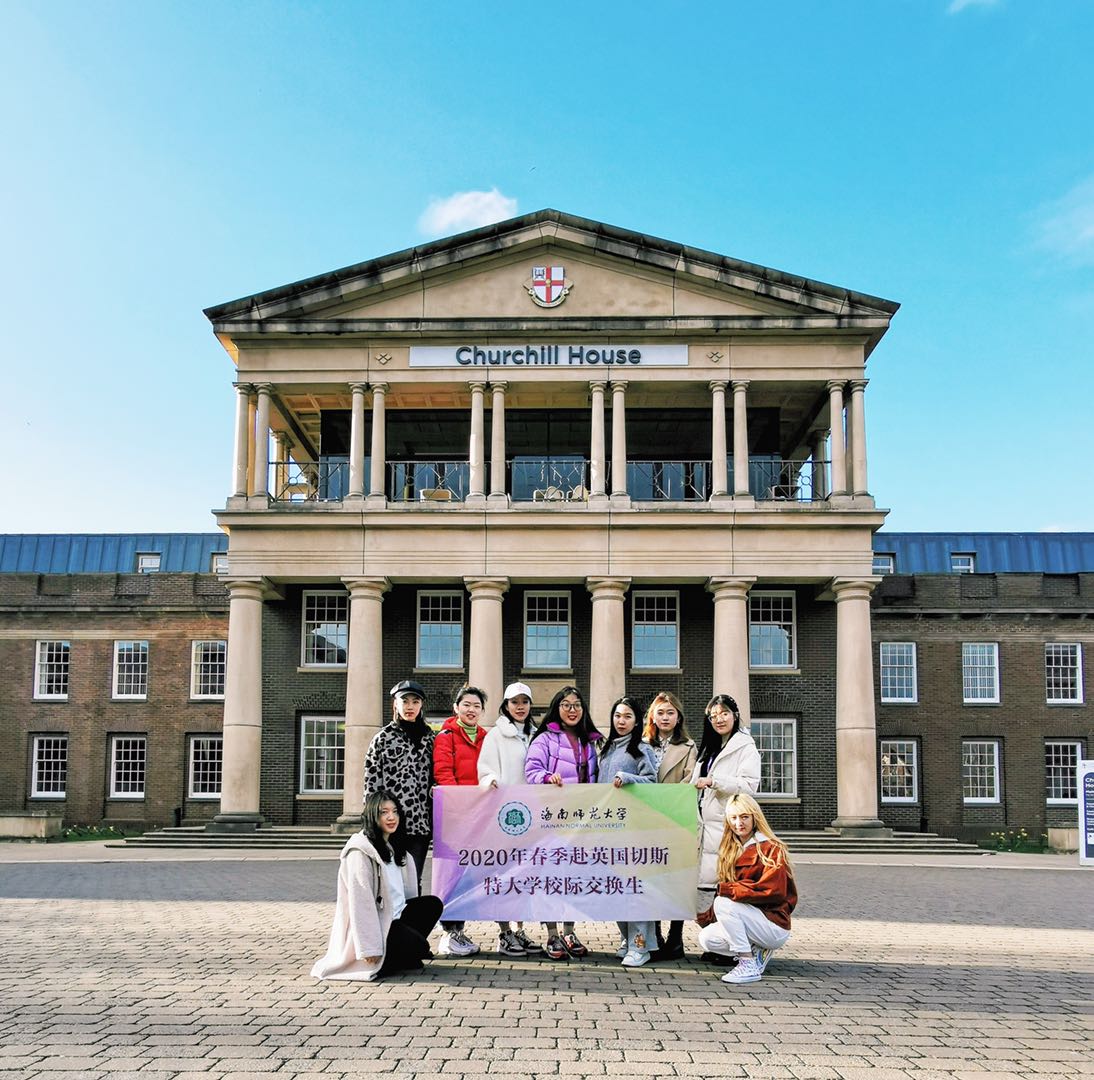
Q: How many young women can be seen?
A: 9